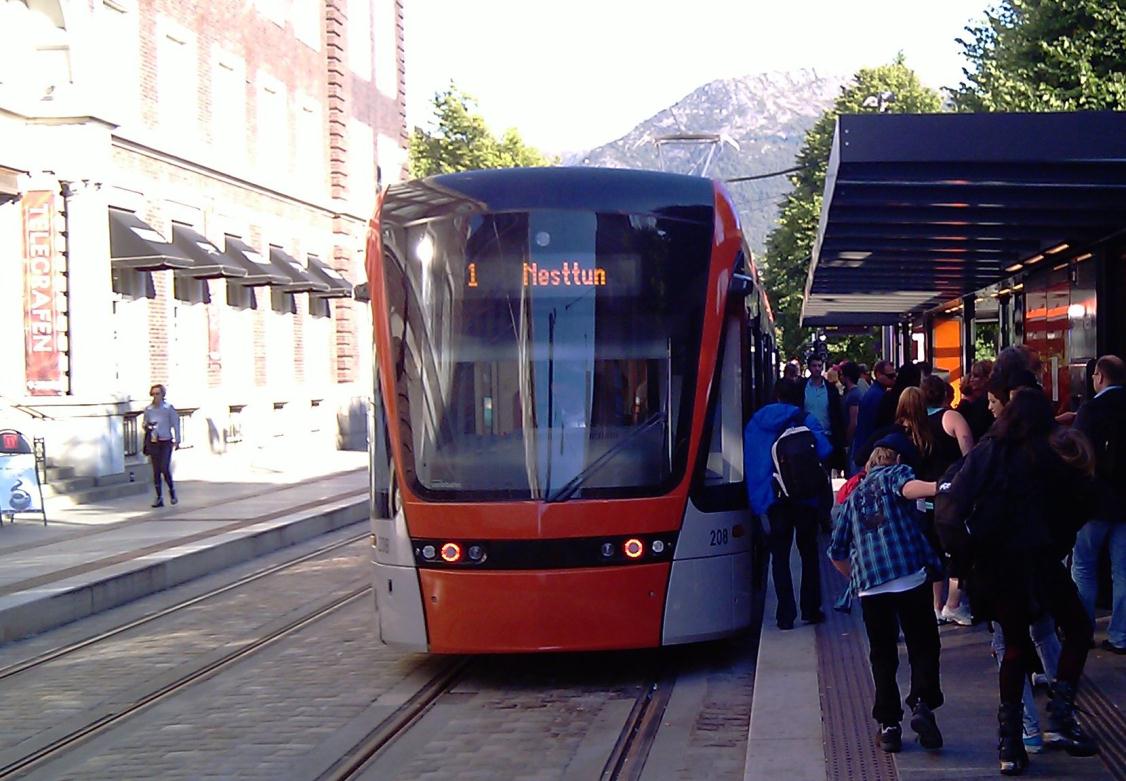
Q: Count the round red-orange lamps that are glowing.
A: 2